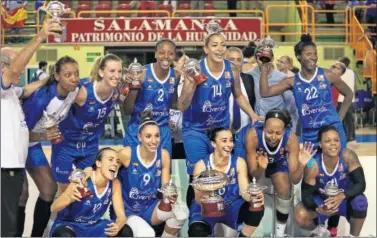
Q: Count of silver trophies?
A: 11